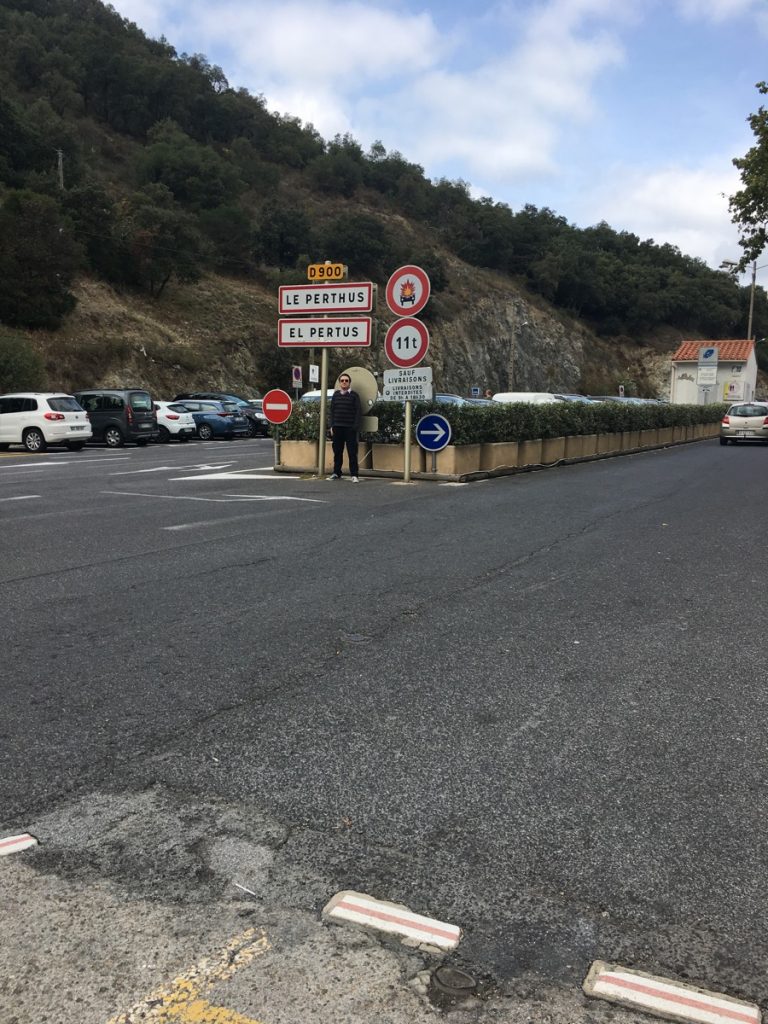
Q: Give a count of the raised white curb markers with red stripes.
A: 3